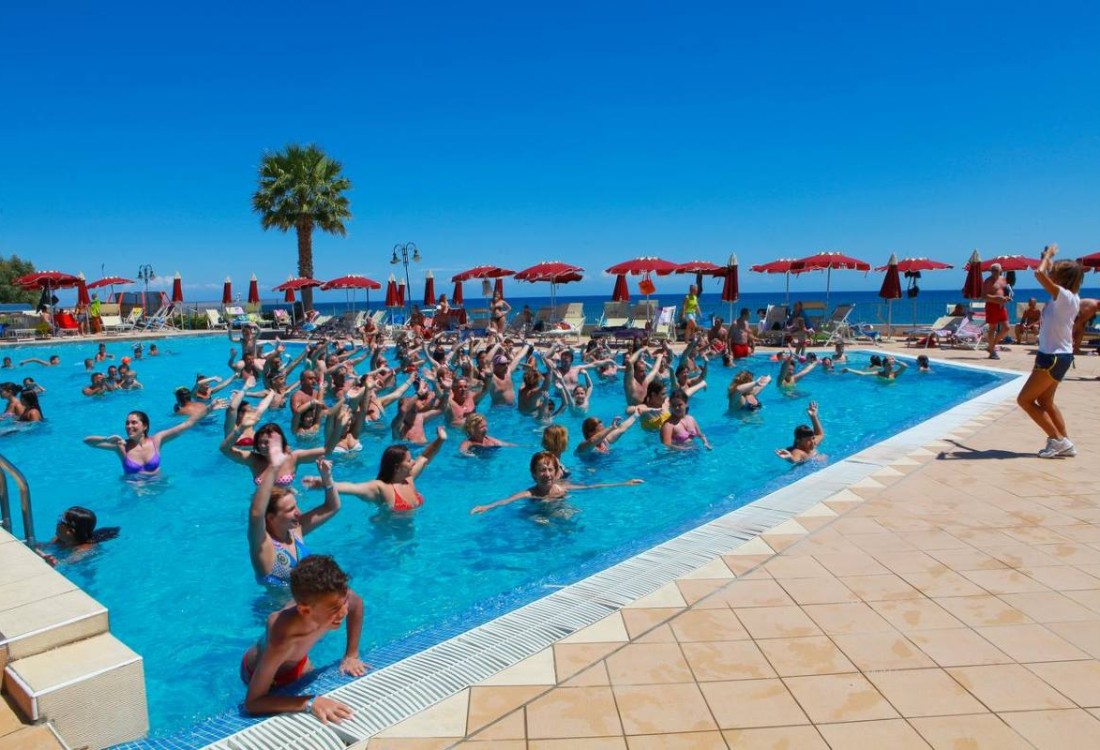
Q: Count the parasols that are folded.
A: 14